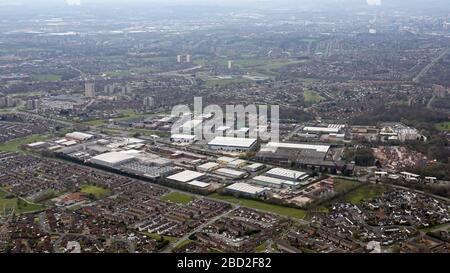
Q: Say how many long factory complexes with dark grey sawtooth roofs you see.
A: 1